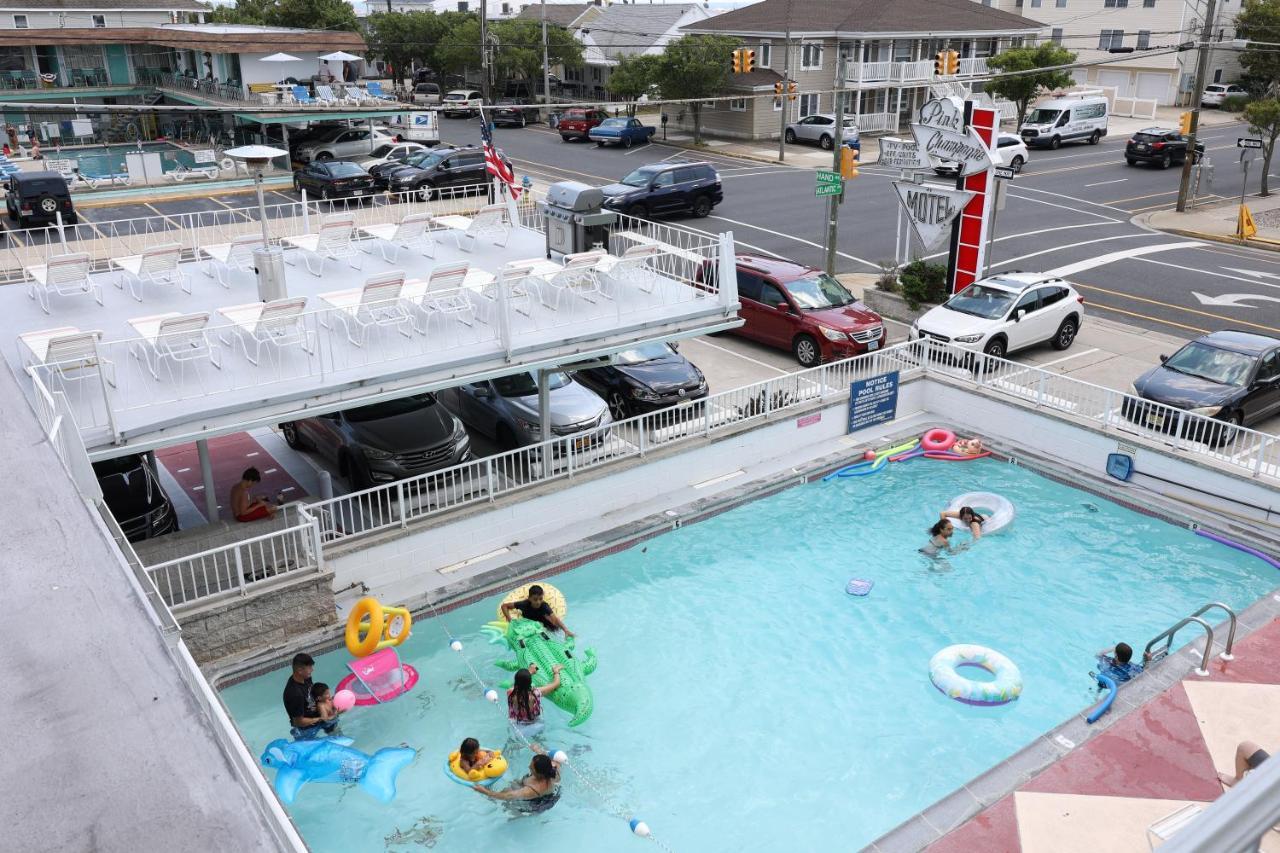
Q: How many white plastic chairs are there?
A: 14